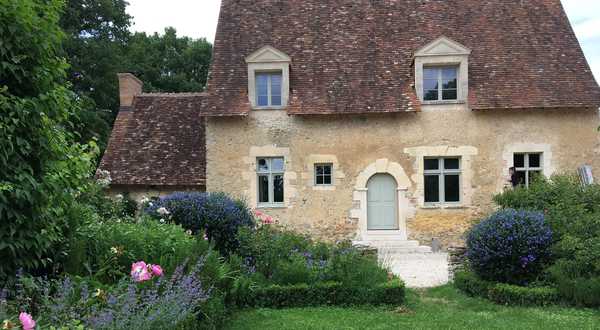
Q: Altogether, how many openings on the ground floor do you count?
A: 5